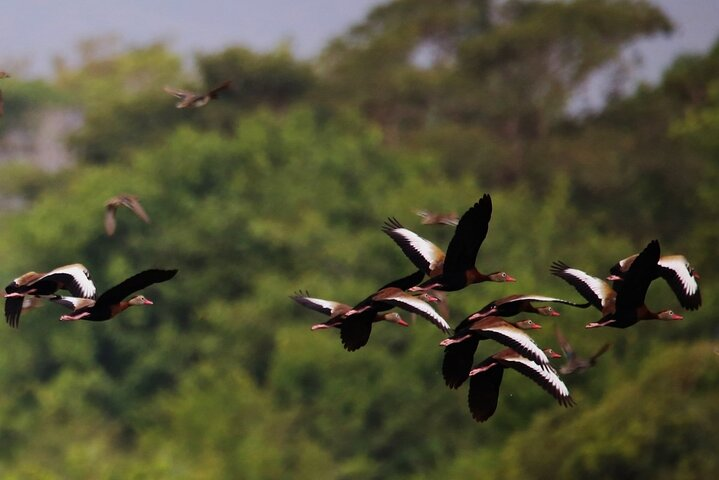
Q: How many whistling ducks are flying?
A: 10